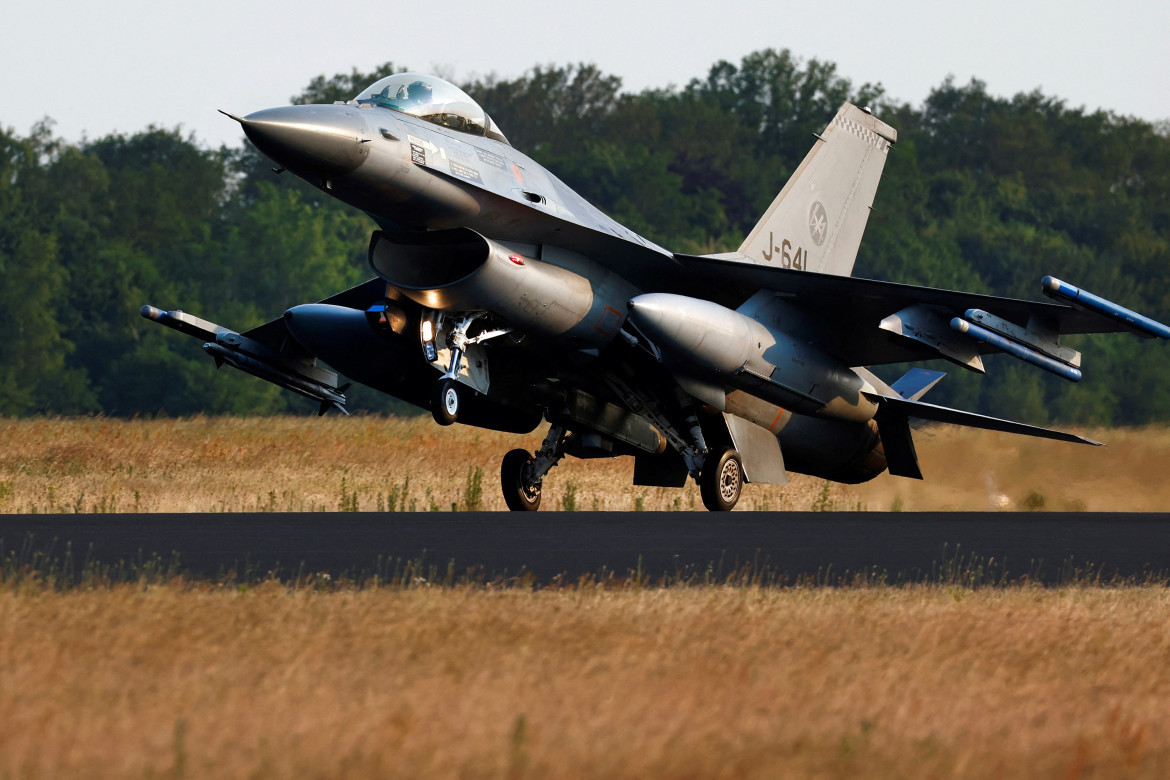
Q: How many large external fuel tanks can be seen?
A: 2